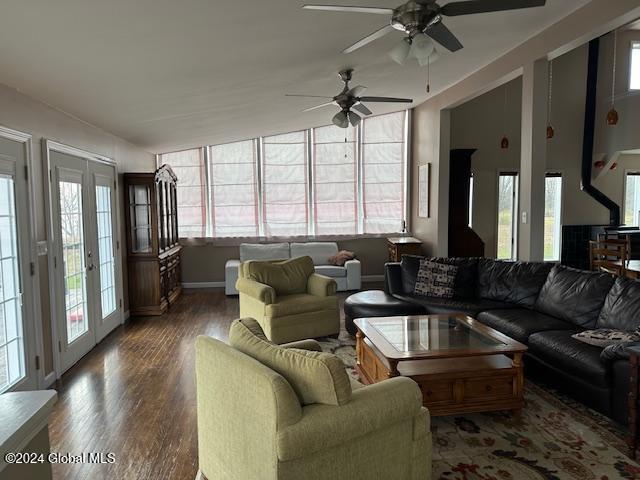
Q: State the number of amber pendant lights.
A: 3